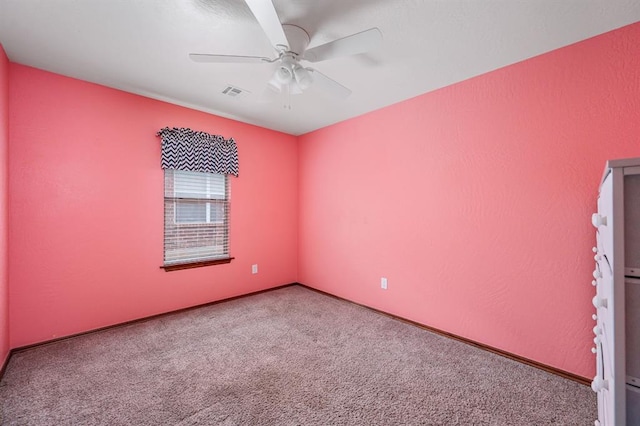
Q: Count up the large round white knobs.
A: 3